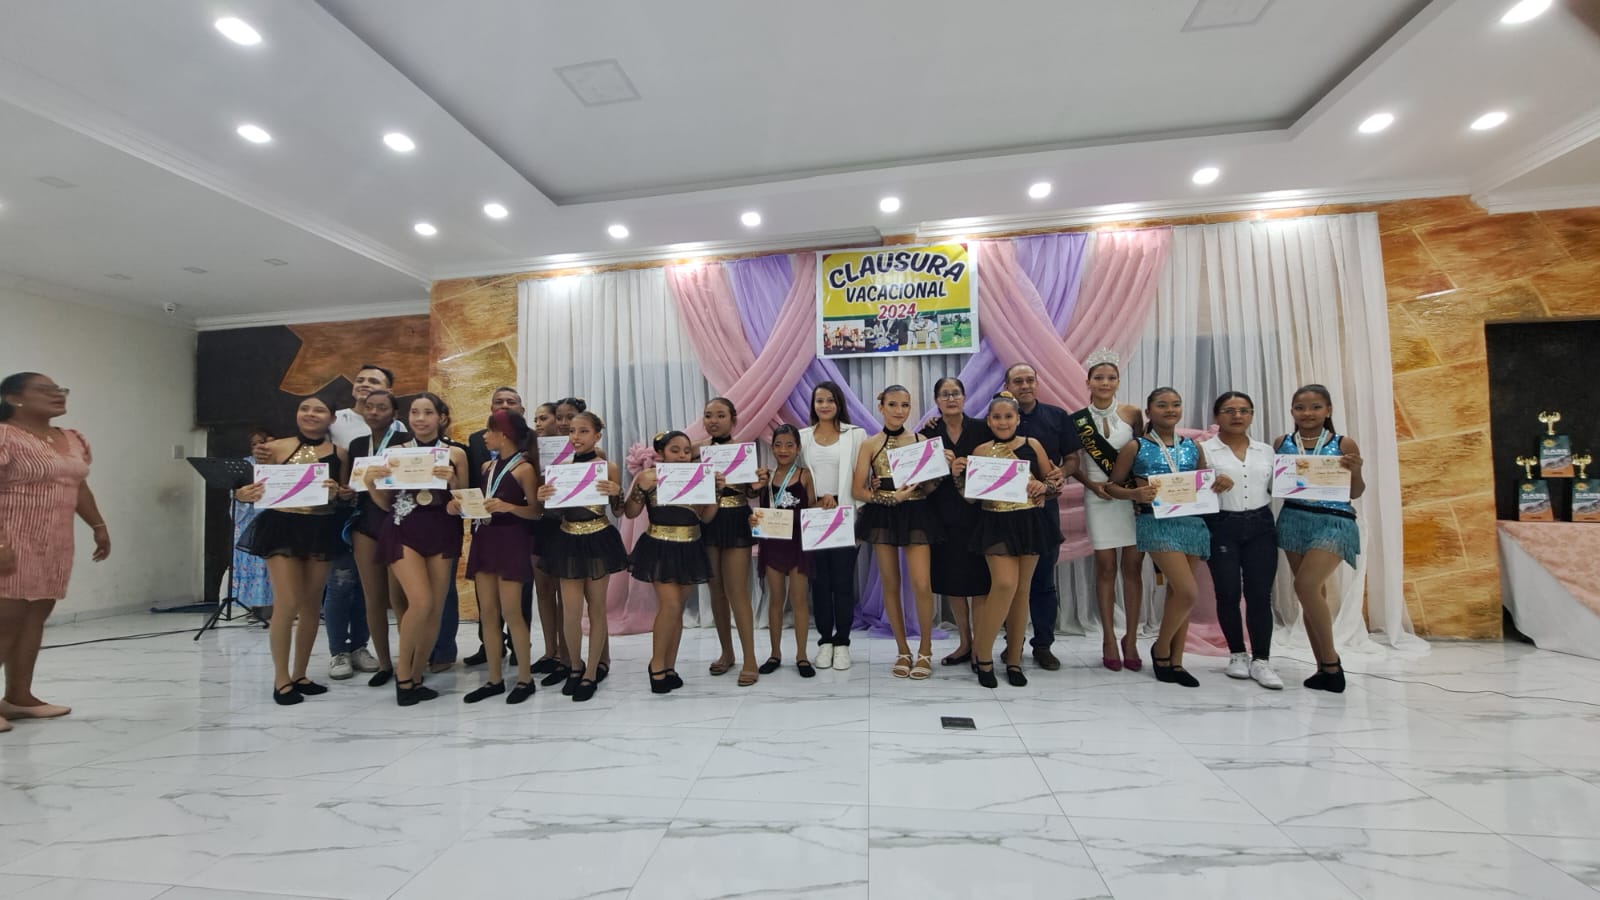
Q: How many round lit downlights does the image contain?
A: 13